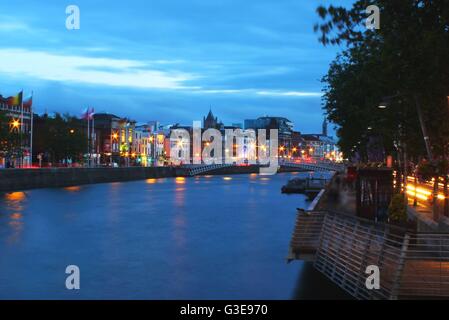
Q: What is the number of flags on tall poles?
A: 4